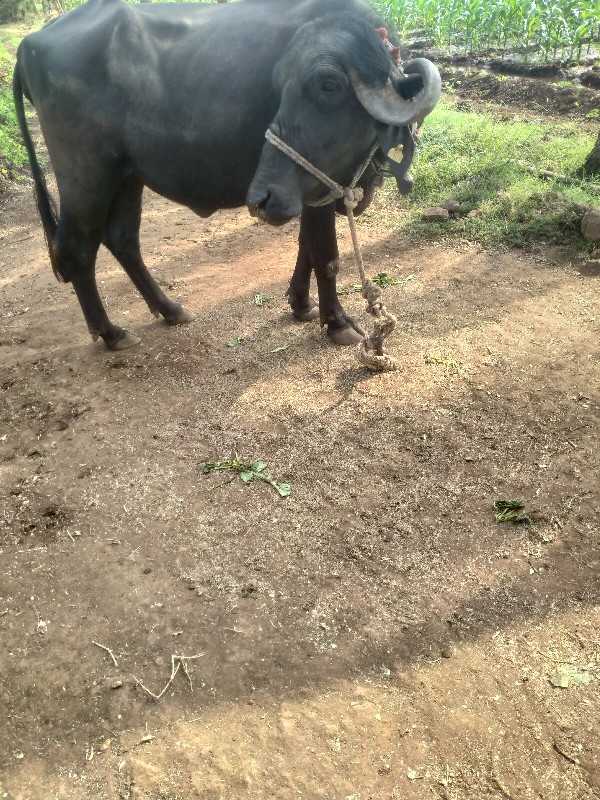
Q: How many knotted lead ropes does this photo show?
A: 1